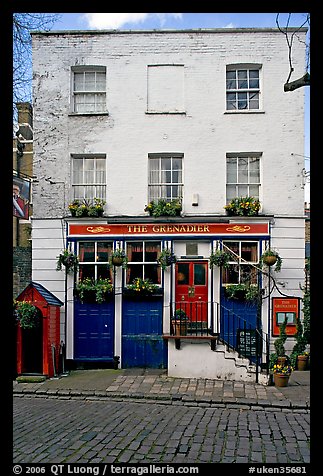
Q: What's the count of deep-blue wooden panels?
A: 3